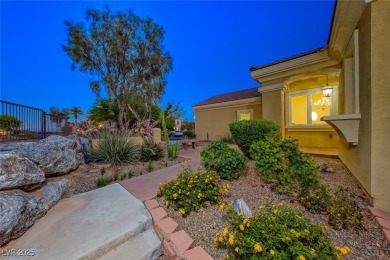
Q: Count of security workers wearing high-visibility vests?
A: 0